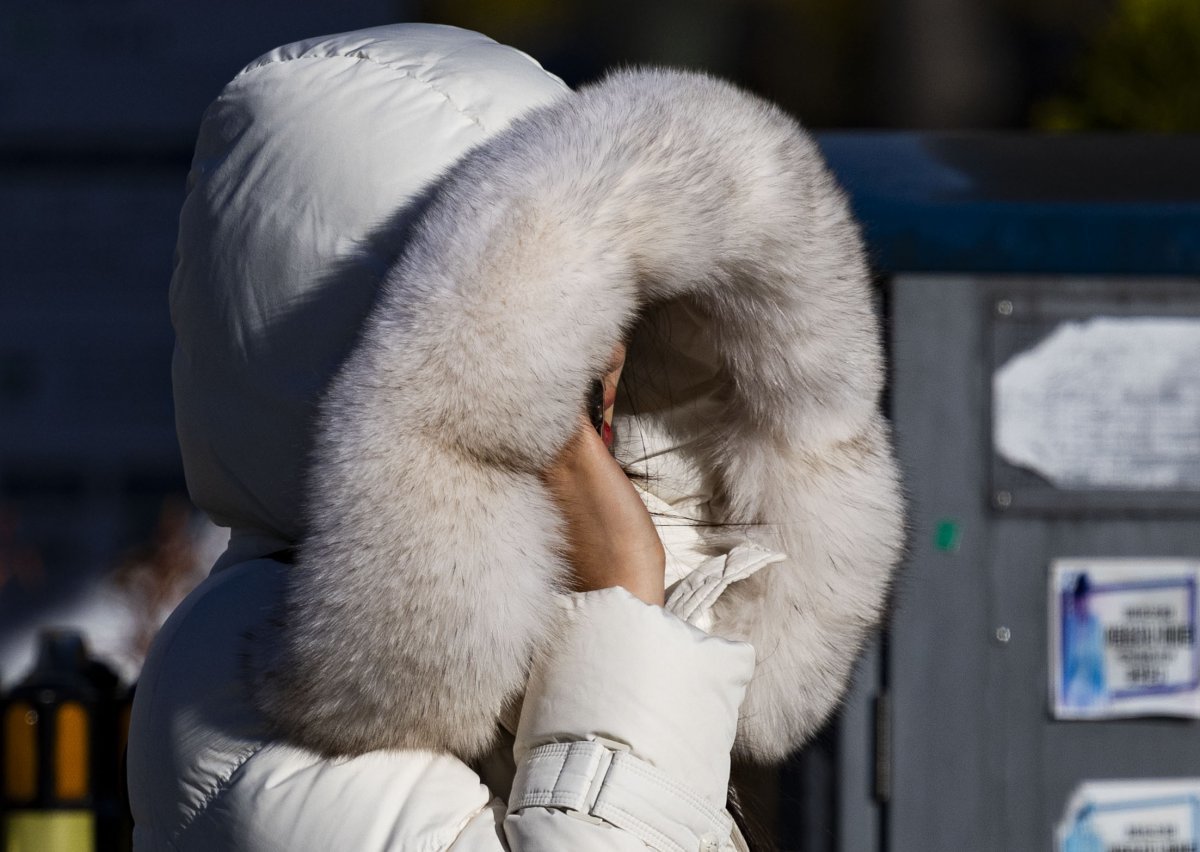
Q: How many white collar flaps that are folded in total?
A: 1